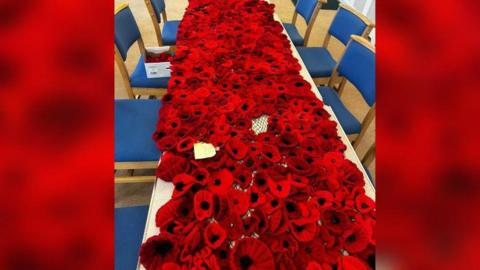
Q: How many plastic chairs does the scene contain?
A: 0